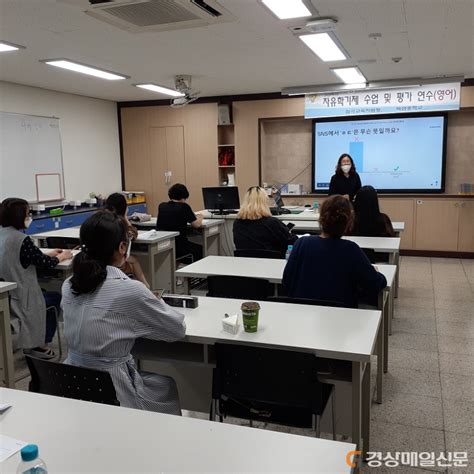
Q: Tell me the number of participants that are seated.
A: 7